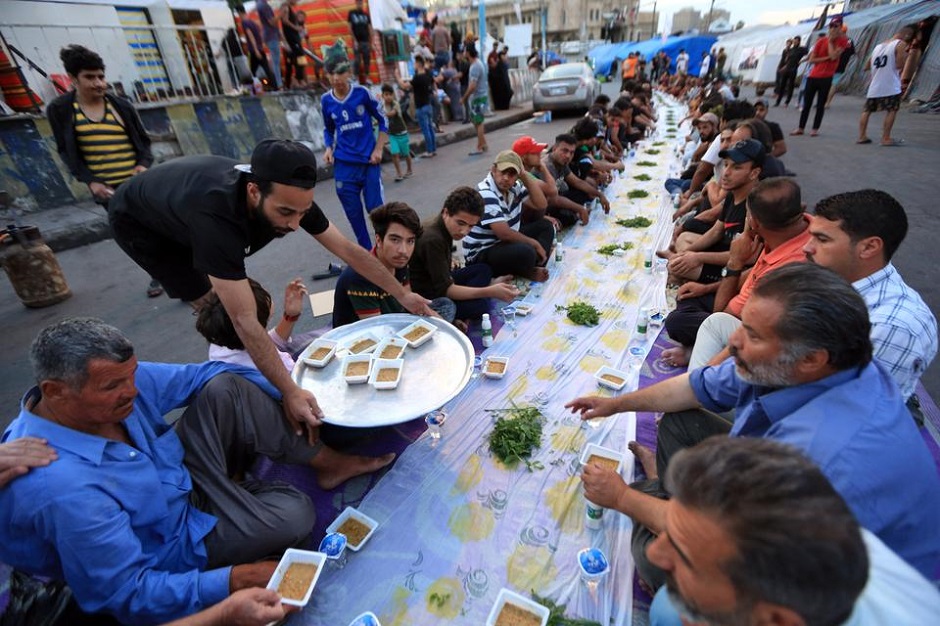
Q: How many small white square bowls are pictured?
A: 13